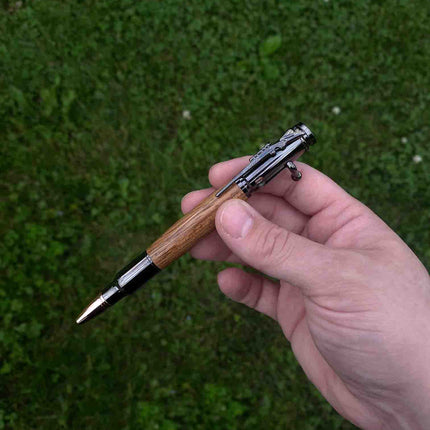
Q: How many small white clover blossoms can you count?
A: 4